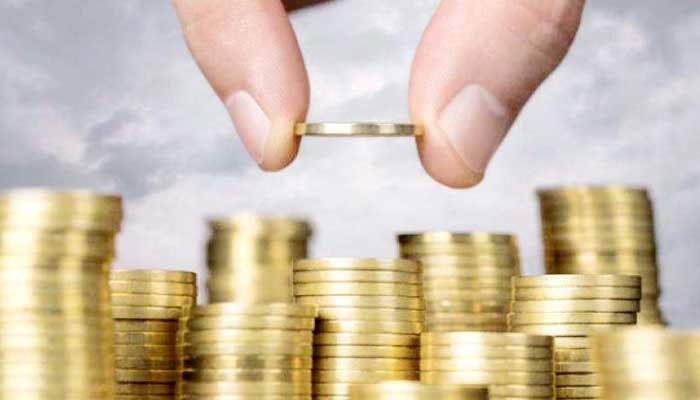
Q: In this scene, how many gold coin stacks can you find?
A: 11